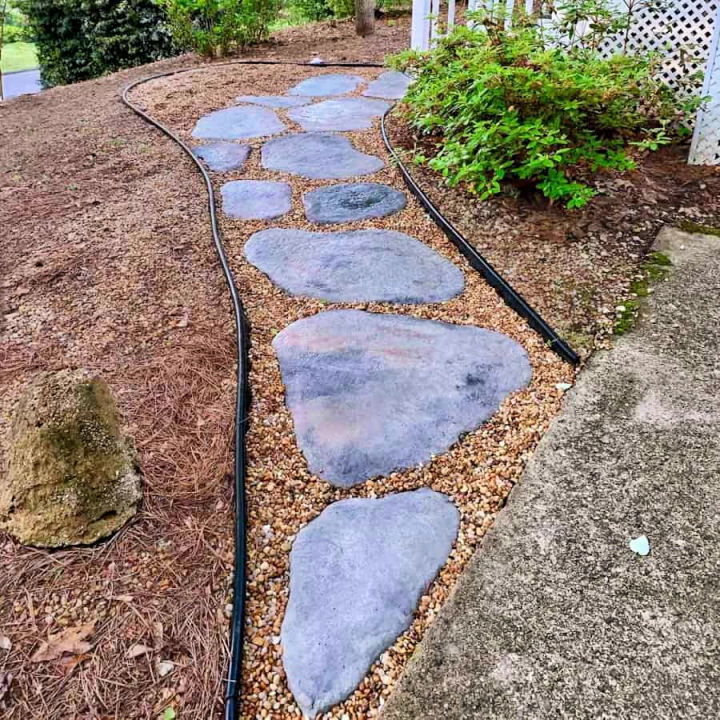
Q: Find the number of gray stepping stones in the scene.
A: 12